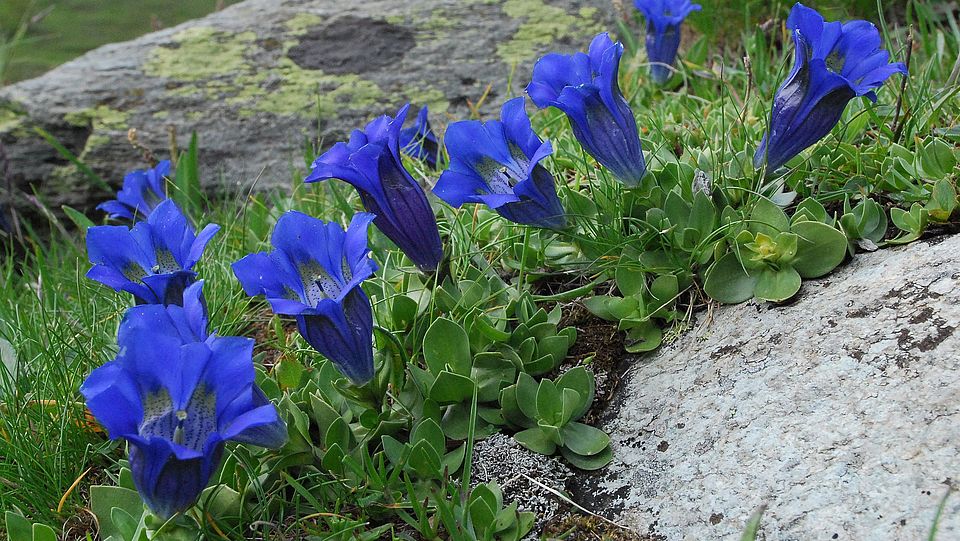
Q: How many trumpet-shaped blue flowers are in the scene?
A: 11